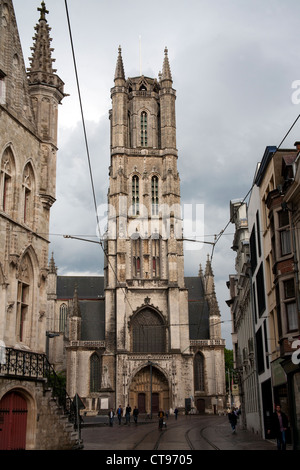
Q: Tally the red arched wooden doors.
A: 1